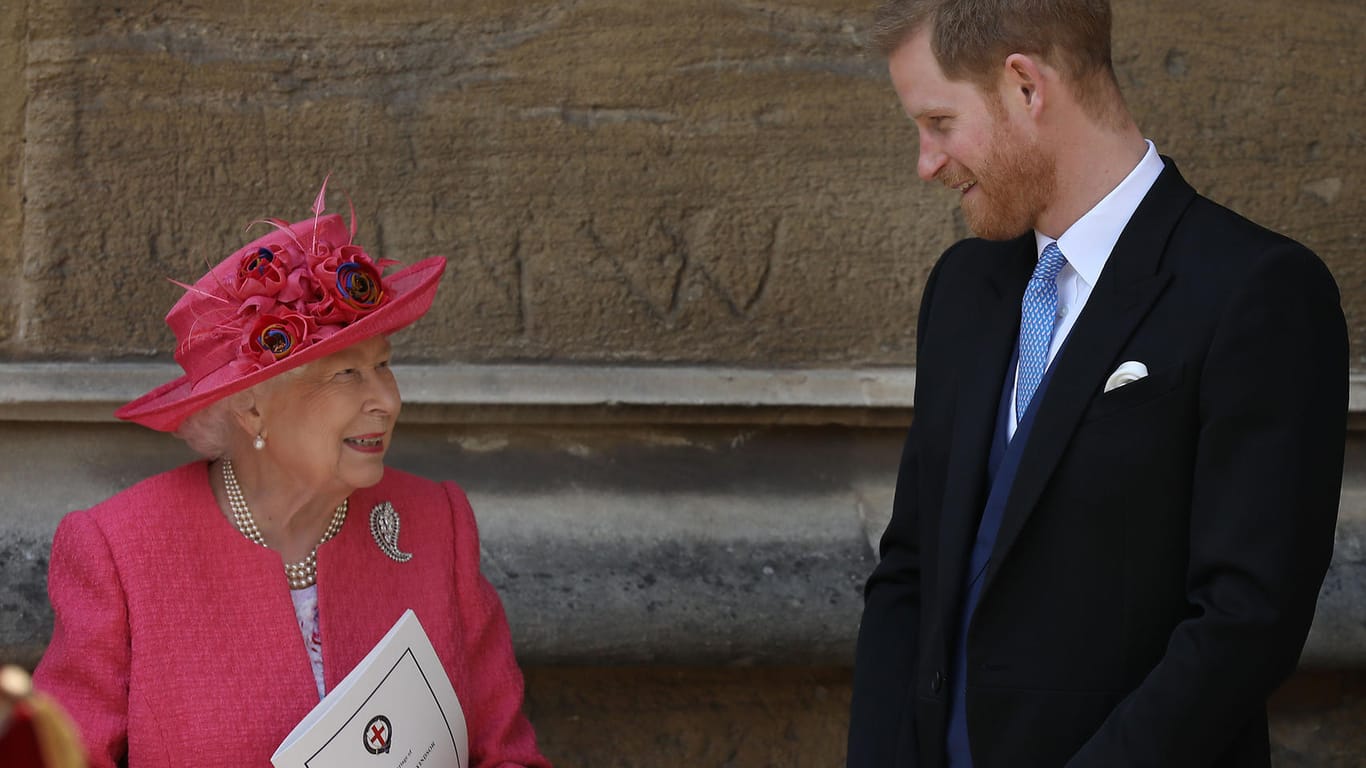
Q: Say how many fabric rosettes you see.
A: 3